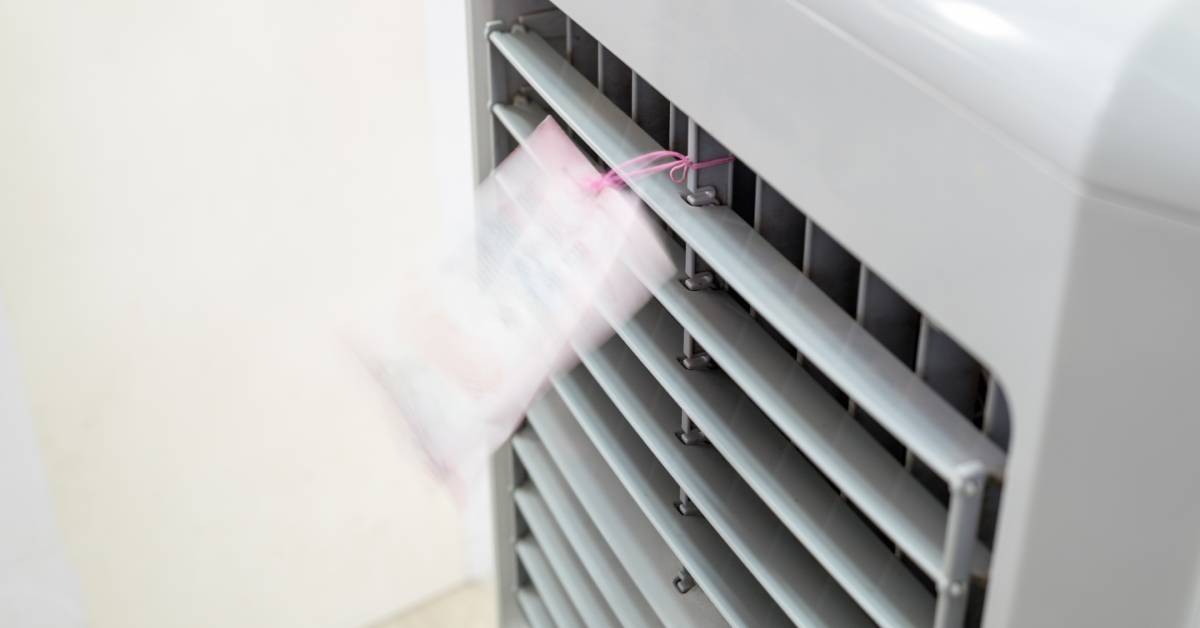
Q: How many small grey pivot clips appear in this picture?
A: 6